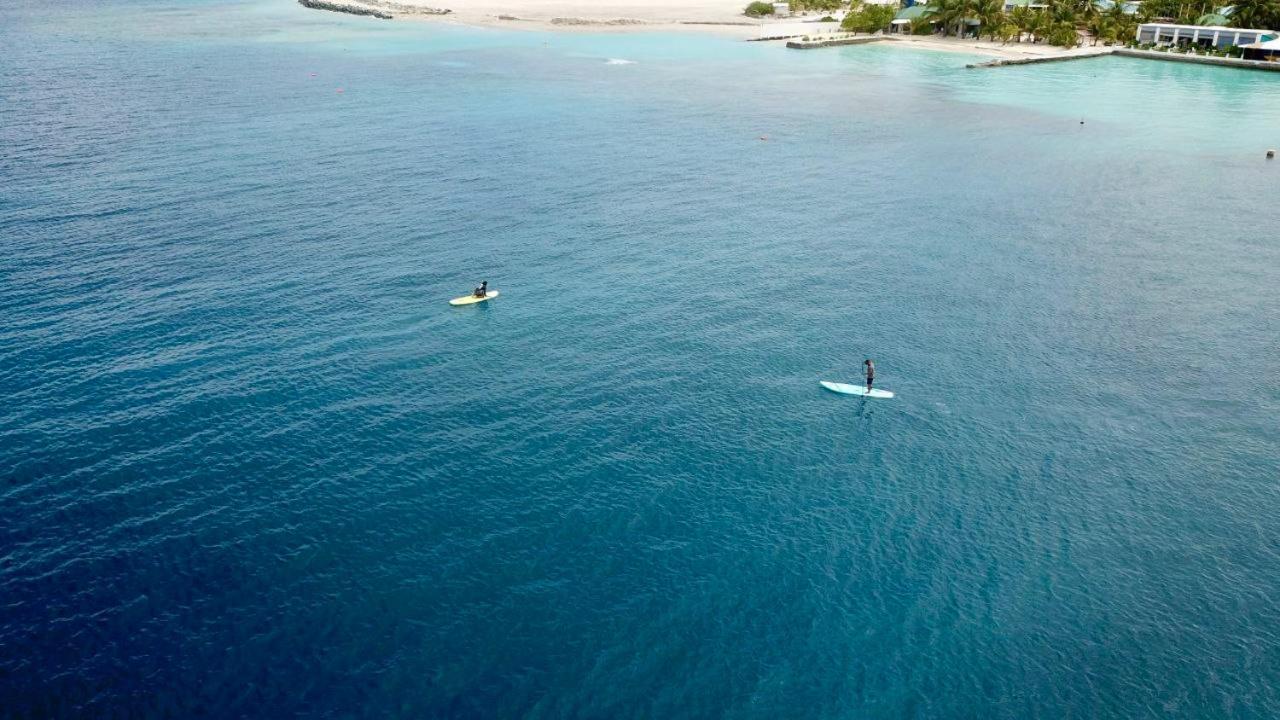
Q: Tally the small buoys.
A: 5